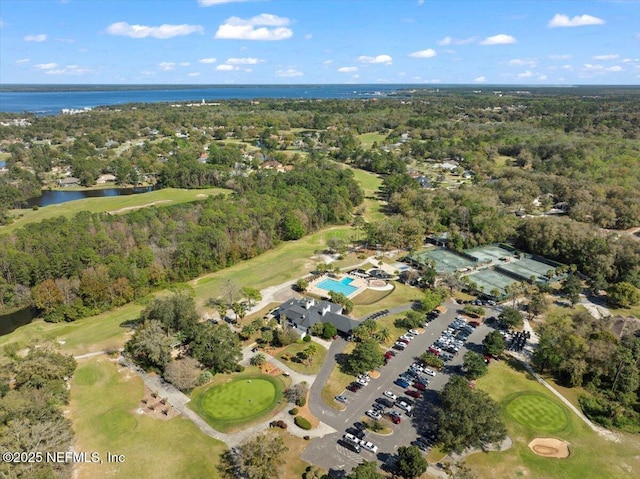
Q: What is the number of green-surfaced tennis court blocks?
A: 4